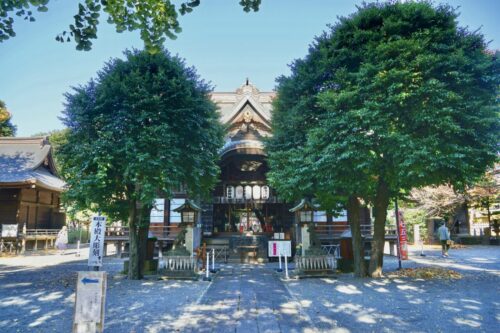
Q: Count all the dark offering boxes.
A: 1